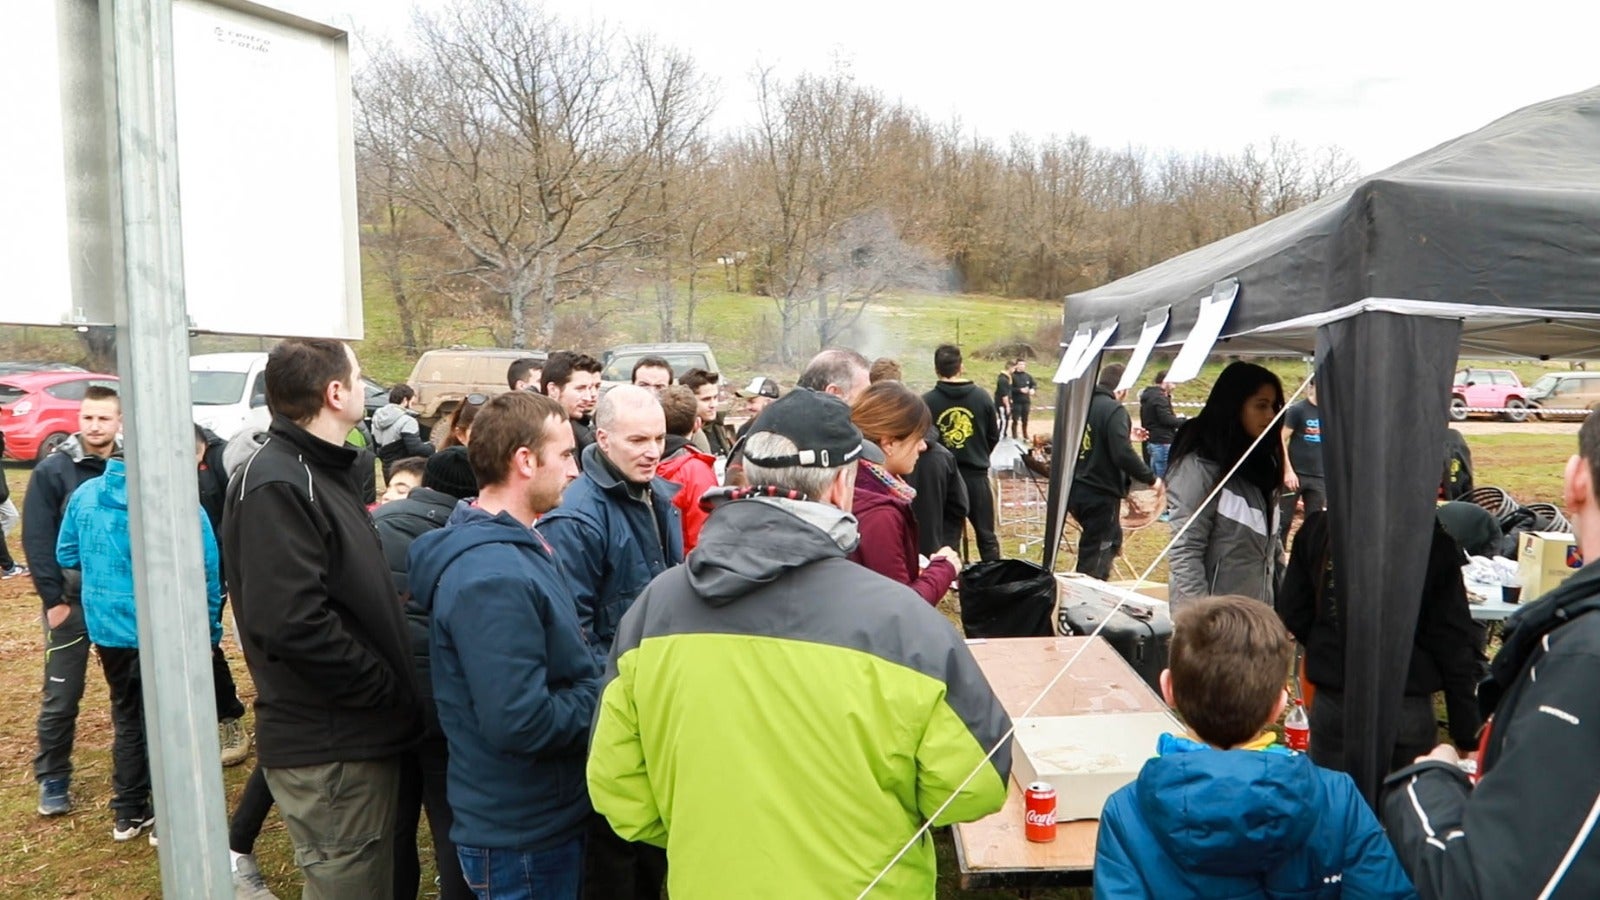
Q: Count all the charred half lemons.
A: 0